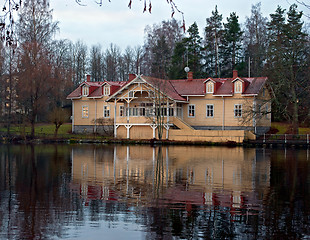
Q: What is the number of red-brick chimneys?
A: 4